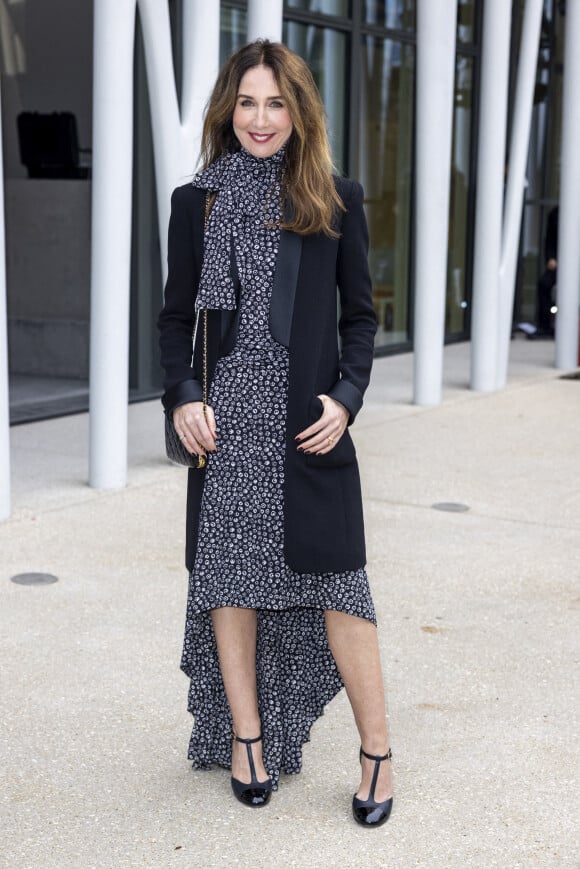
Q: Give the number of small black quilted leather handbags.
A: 1